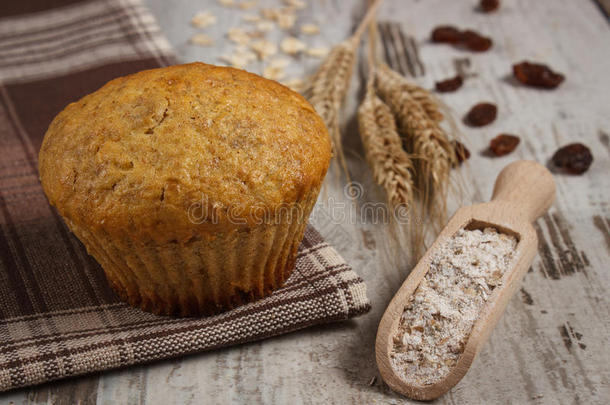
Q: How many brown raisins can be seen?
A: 9